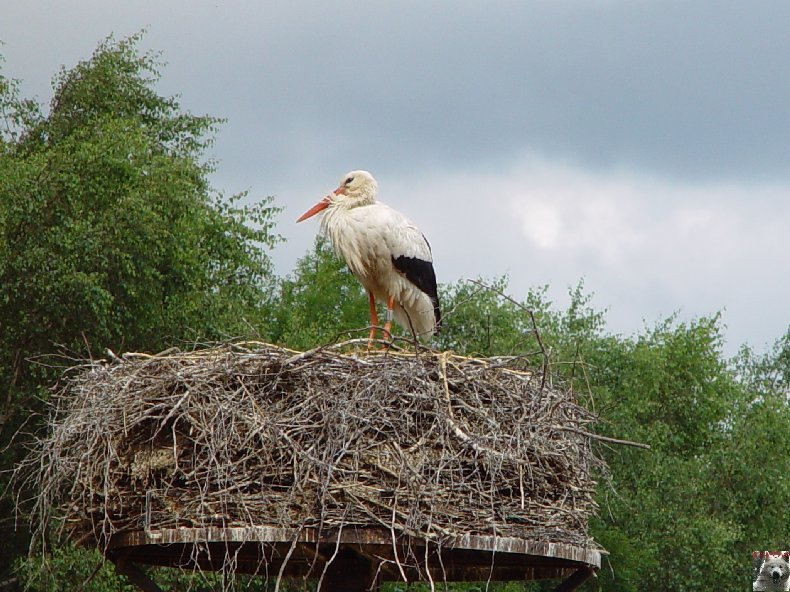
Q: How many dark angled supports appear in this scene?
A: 2